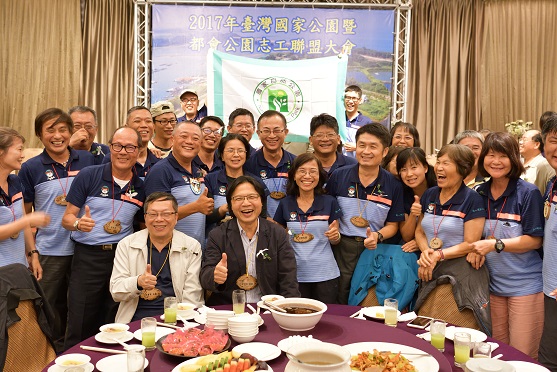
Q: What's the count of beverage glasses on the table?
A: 8